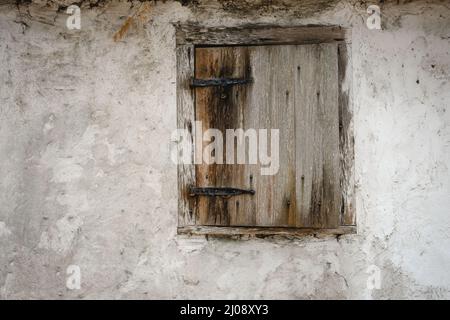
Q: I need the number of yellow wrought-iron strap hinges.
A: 0